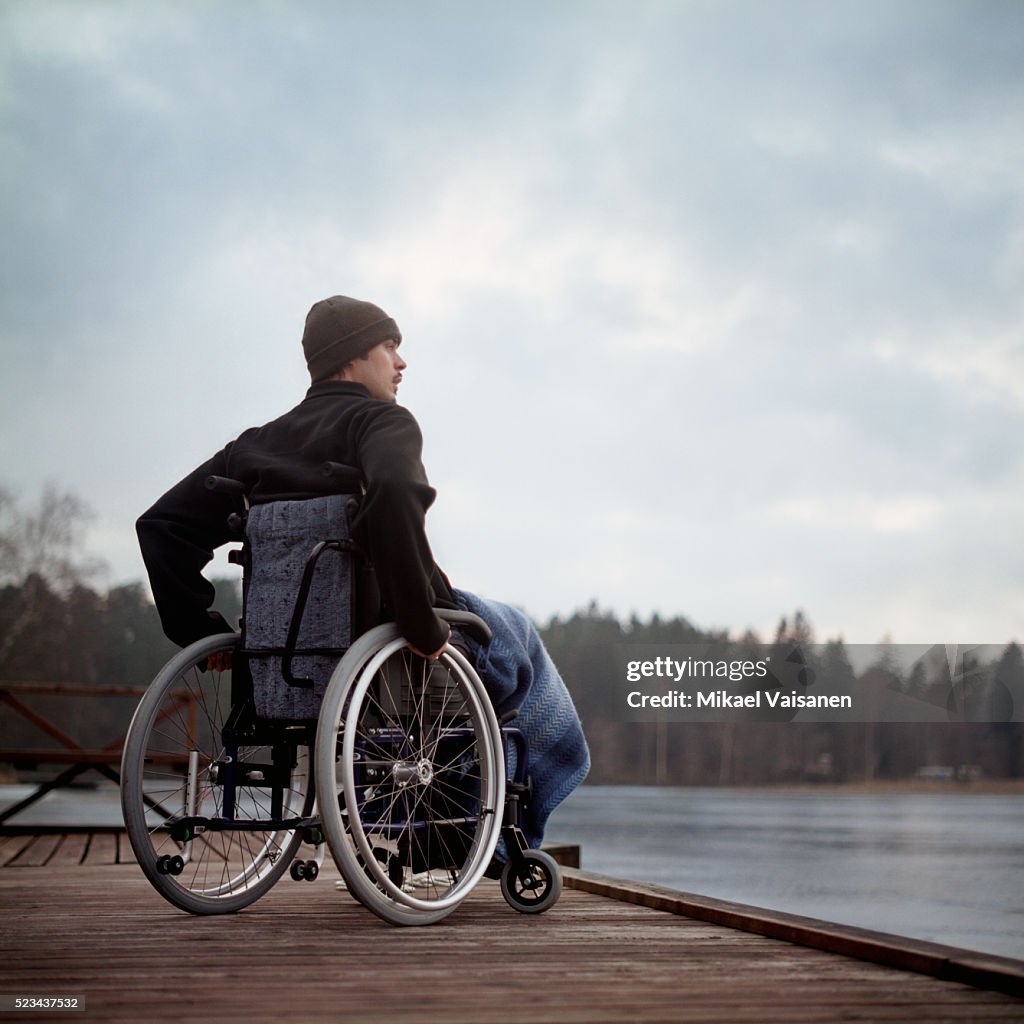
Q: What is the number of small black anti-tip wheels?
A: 4